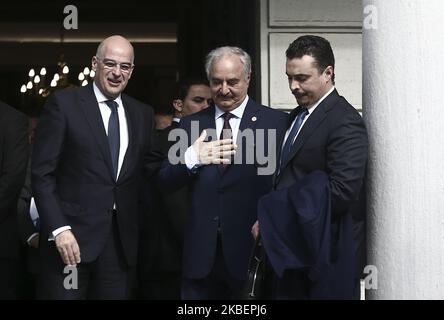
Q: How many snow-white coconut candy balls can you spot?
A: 0